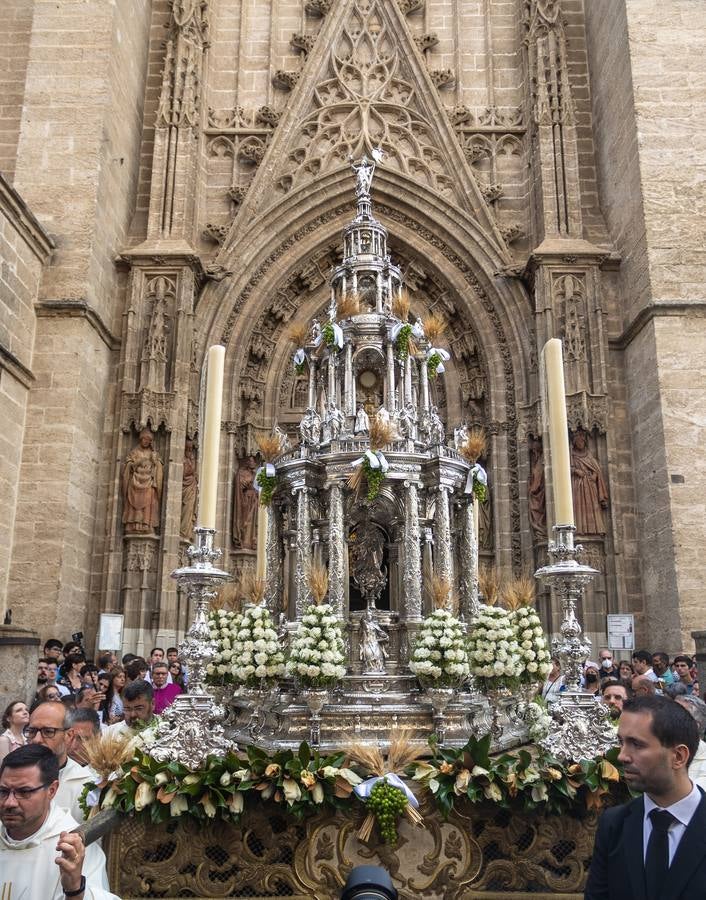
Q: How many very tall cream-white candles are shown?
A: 2